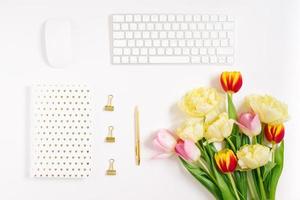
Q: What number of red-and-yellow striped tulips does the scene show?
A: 3